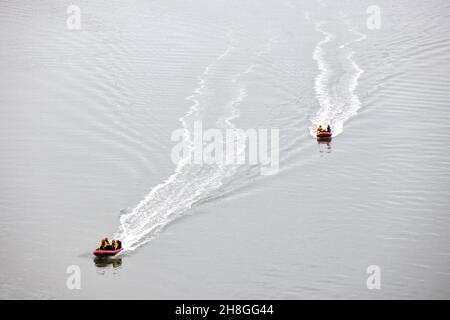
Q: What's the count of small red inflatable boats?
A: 2